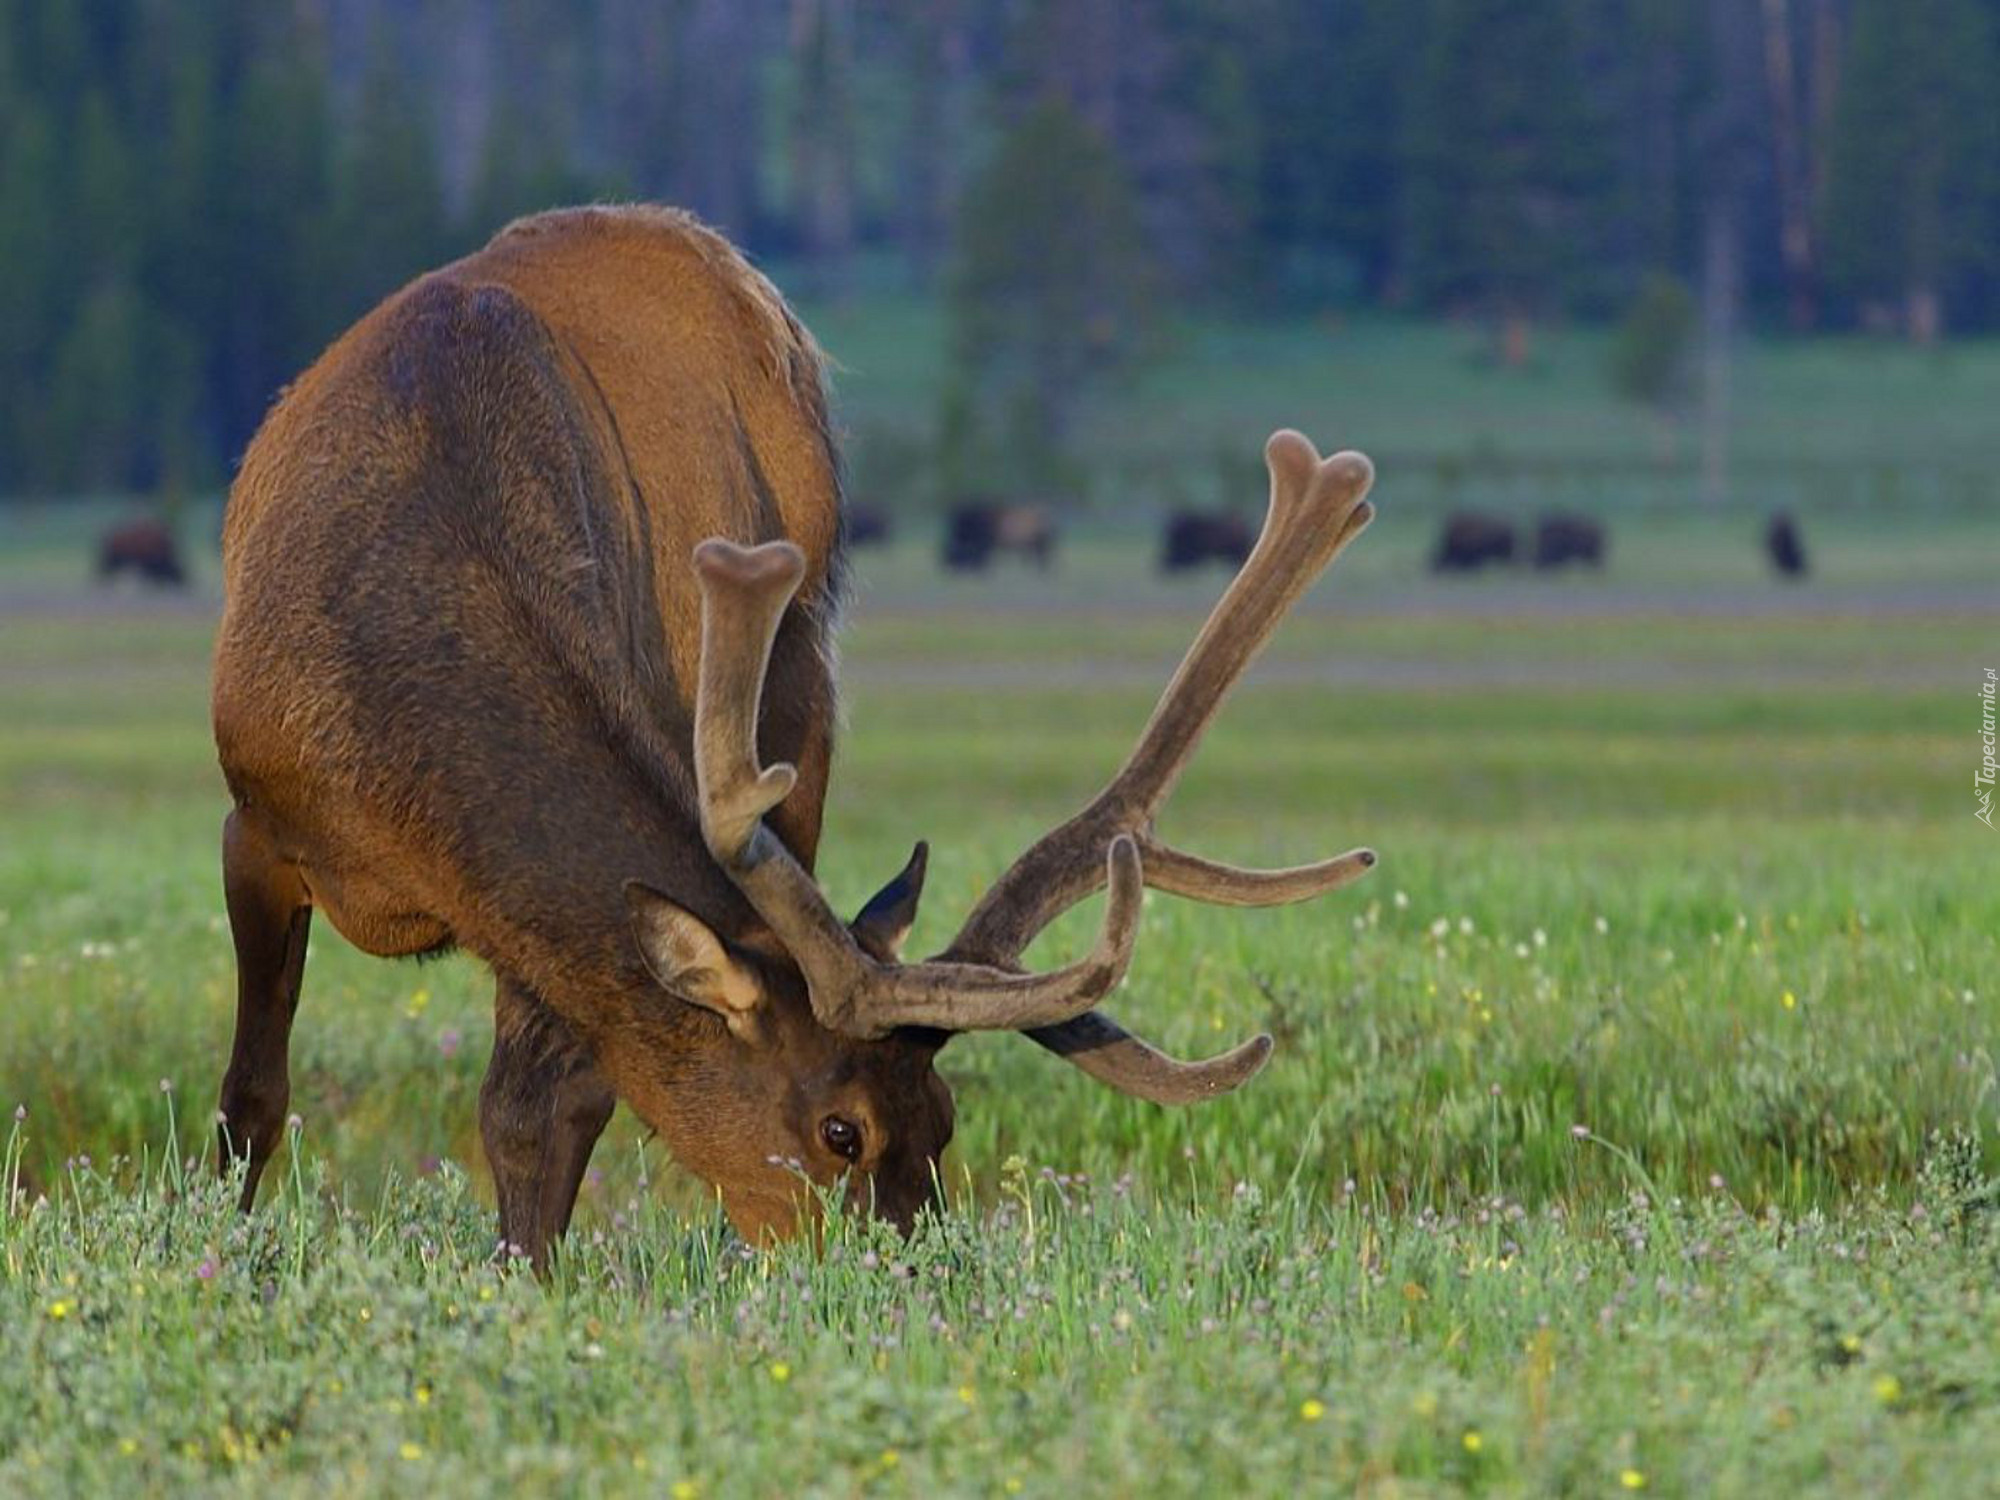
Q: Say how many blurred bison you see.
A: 7